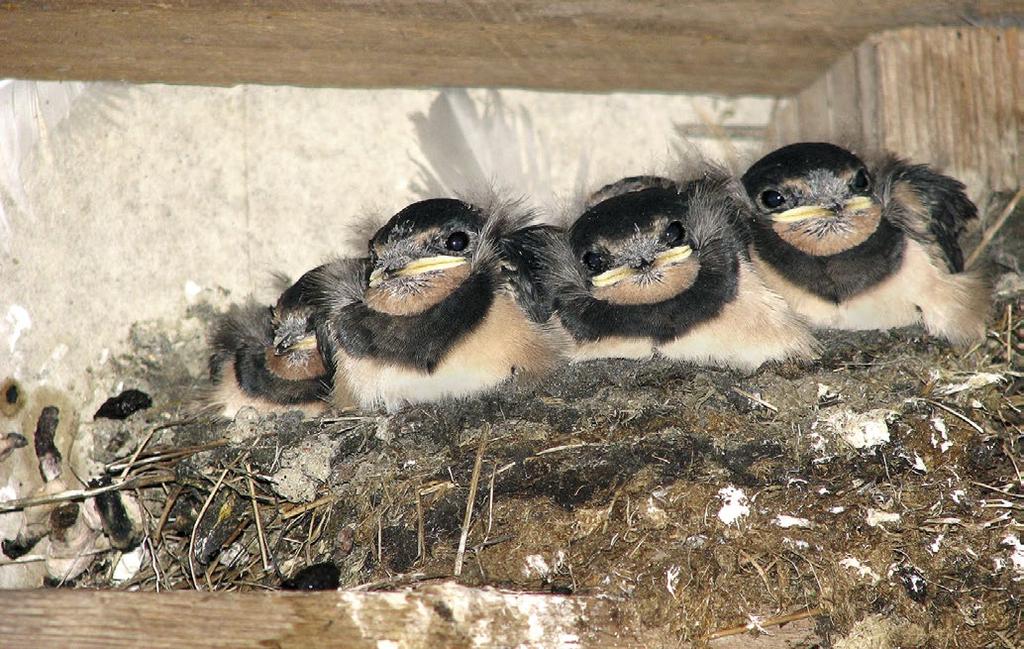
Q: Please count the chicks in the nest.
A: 4